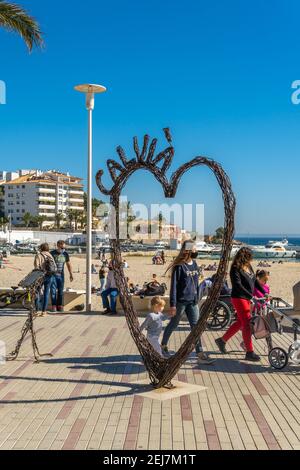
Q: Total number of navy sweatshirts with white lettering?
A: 1